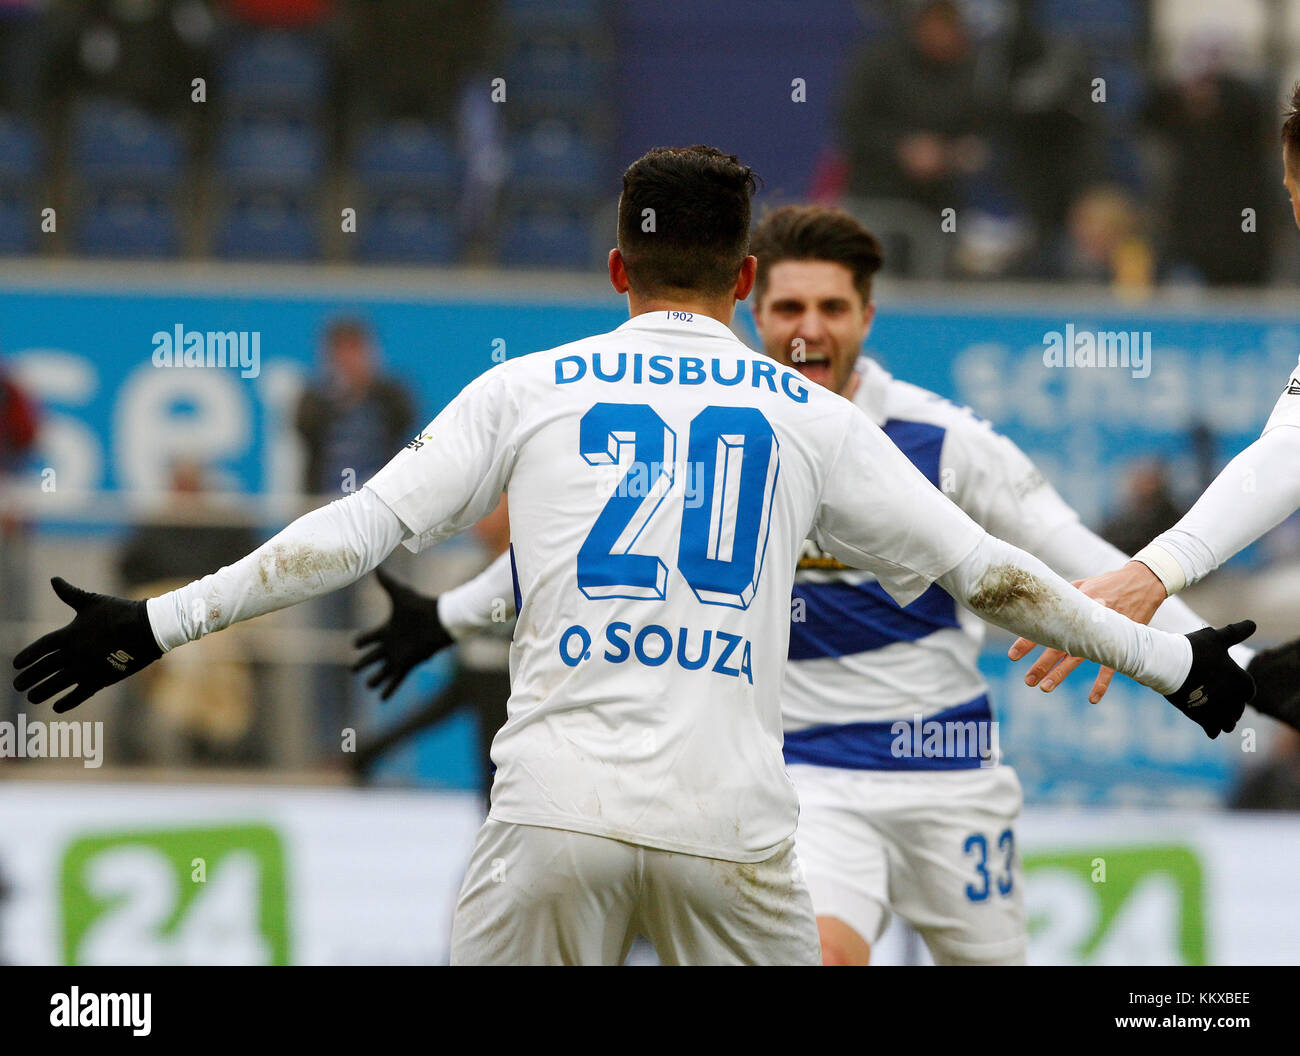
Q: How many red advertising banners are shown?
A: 0